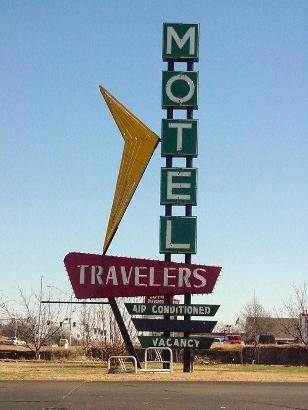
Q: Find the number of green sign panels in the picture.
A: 7